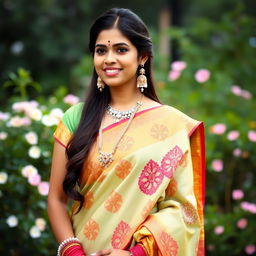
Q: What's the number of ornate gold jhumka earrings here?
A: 2